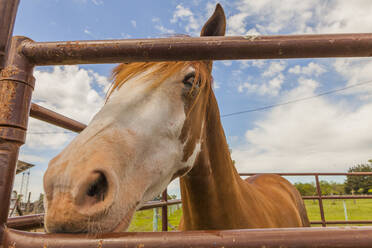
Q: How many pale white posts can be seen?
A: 2